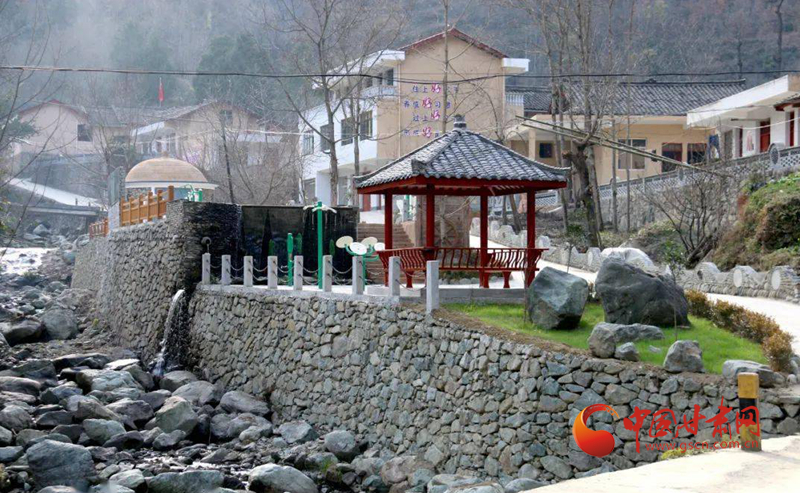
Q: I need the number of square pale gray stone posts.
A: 9